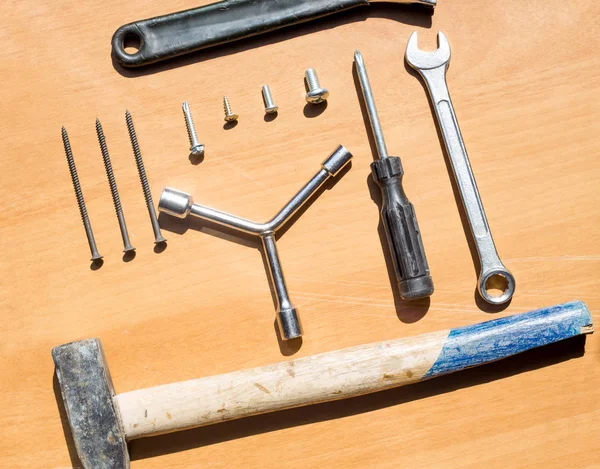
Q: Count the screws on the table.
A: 7